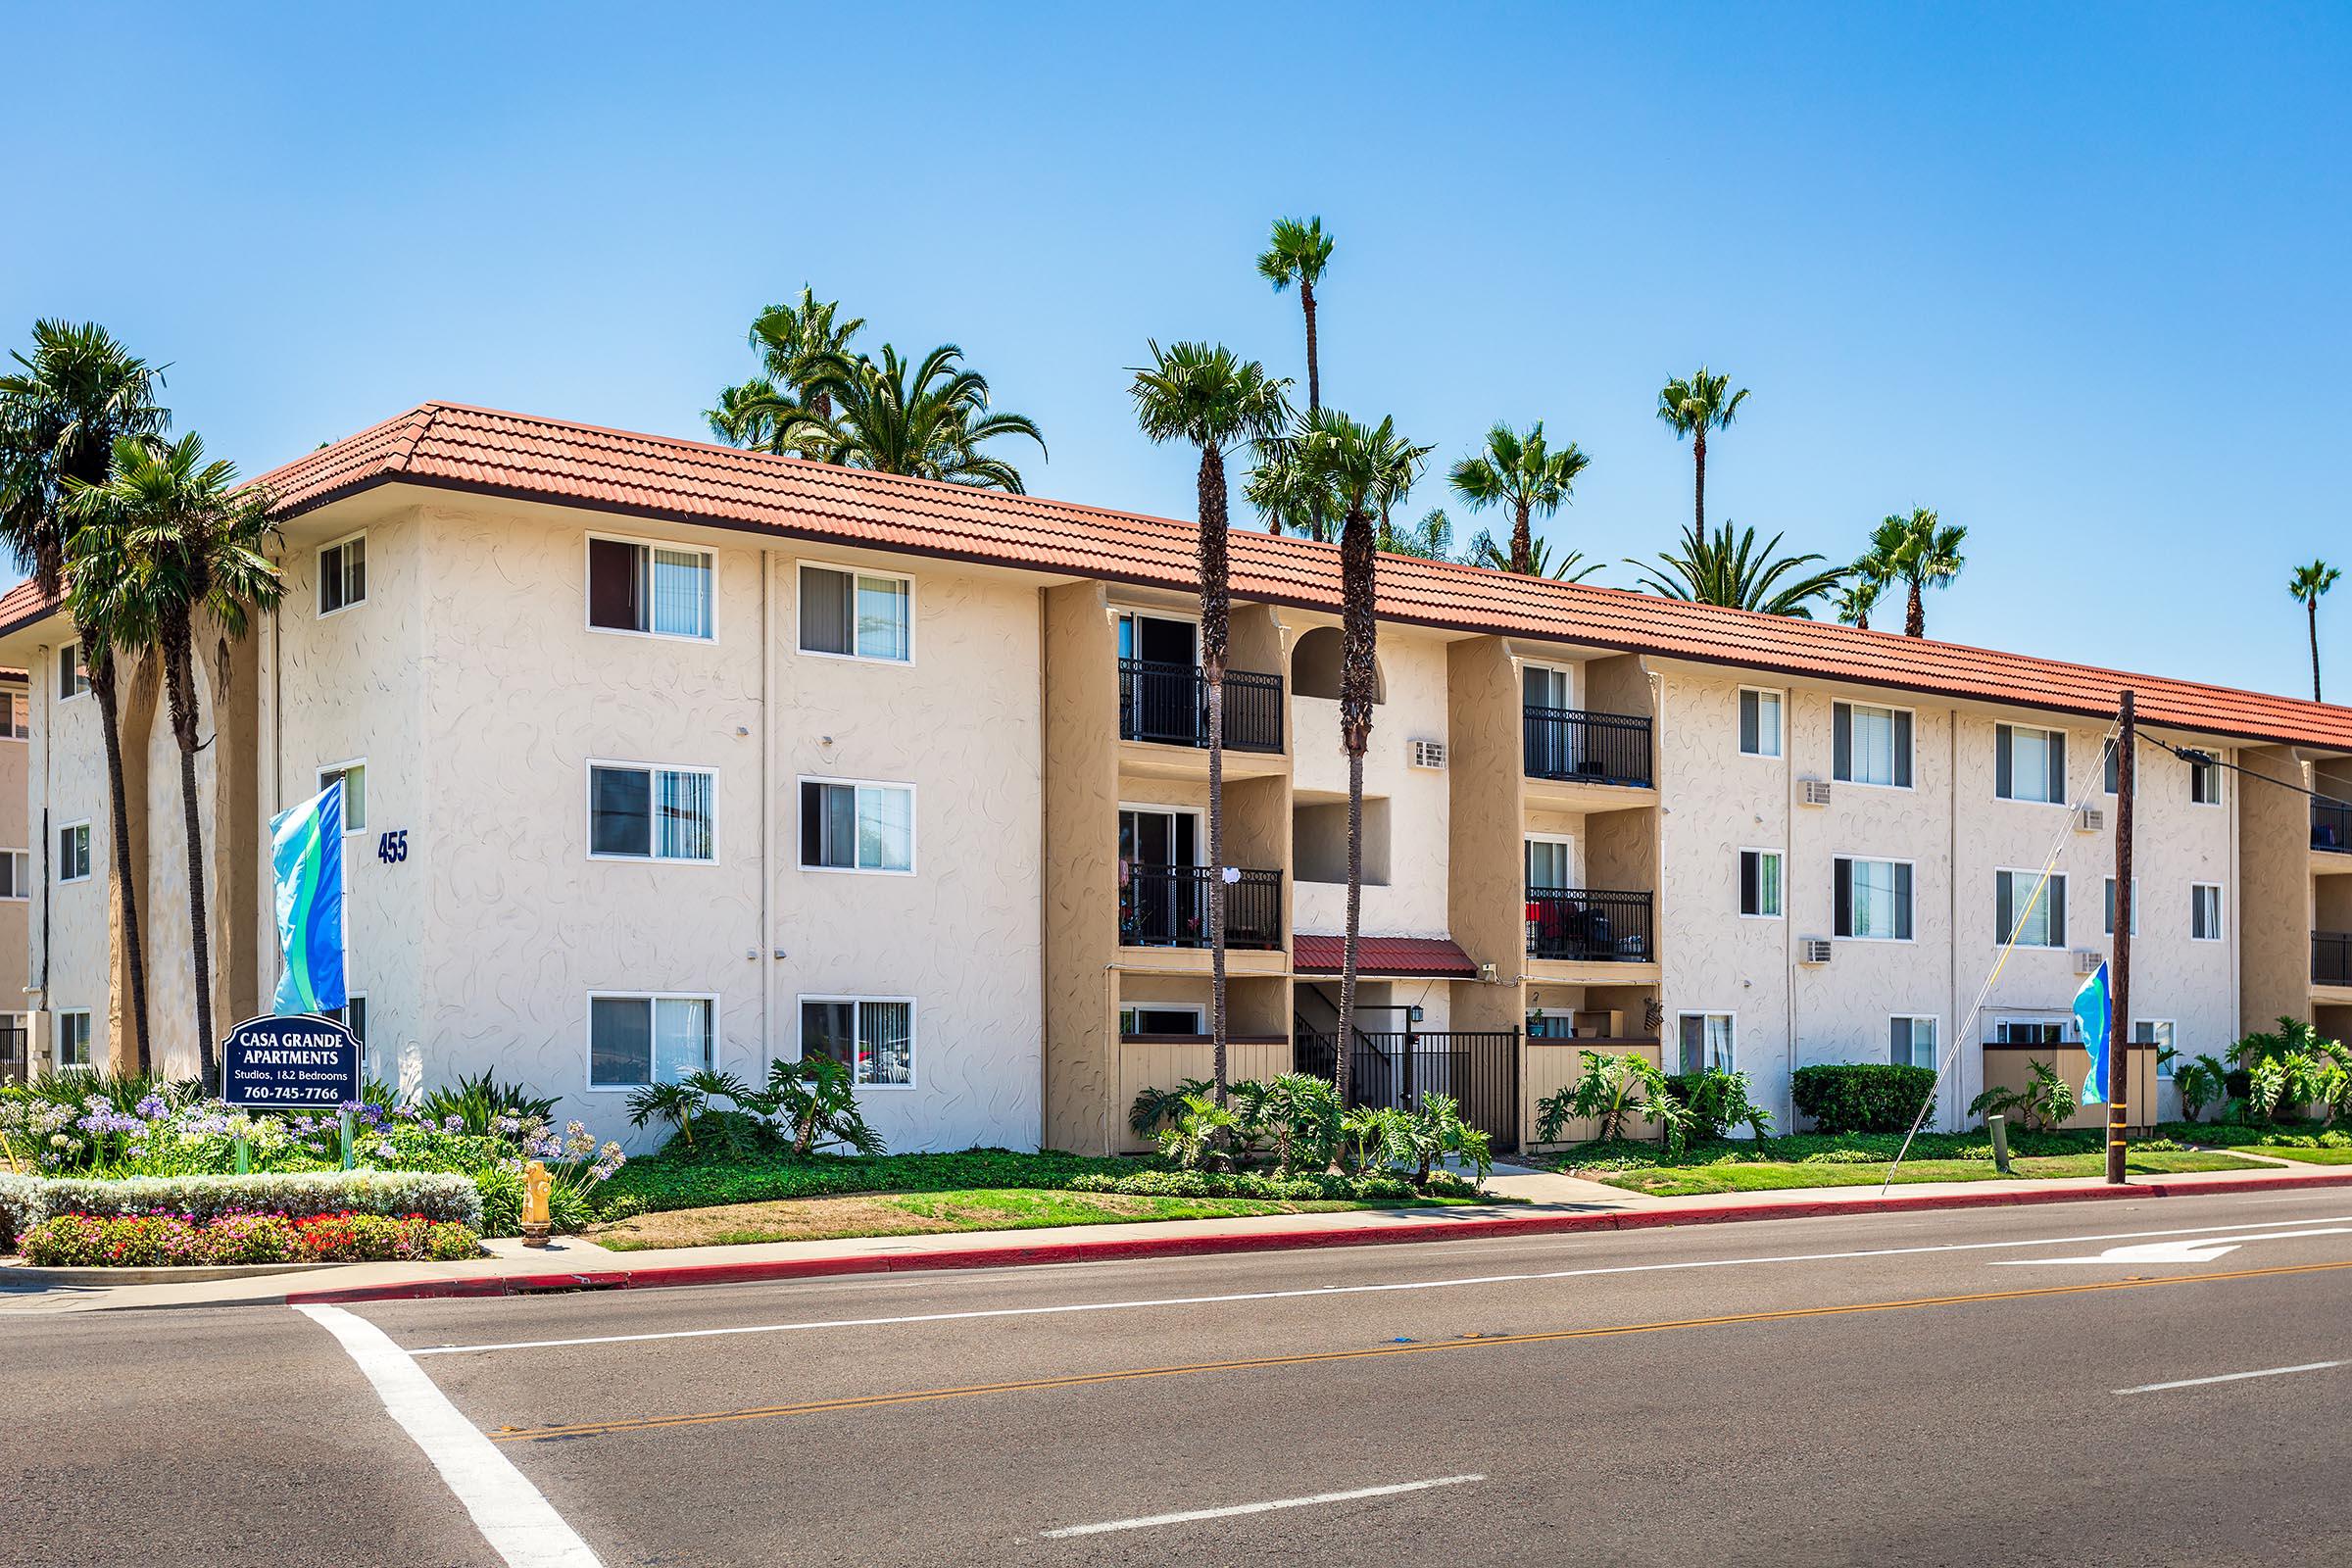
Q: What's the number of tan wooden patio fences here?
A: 3